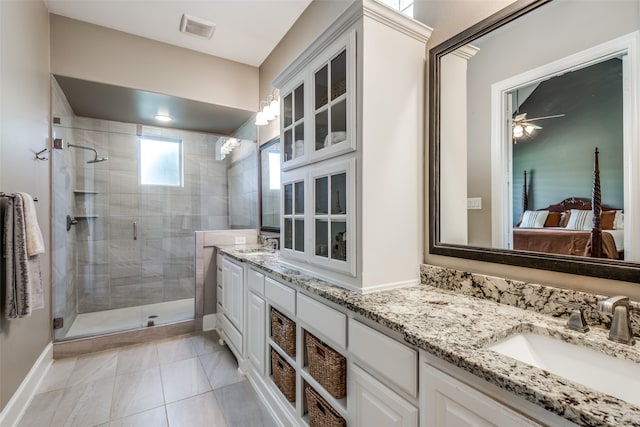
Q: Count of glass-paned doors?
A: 4